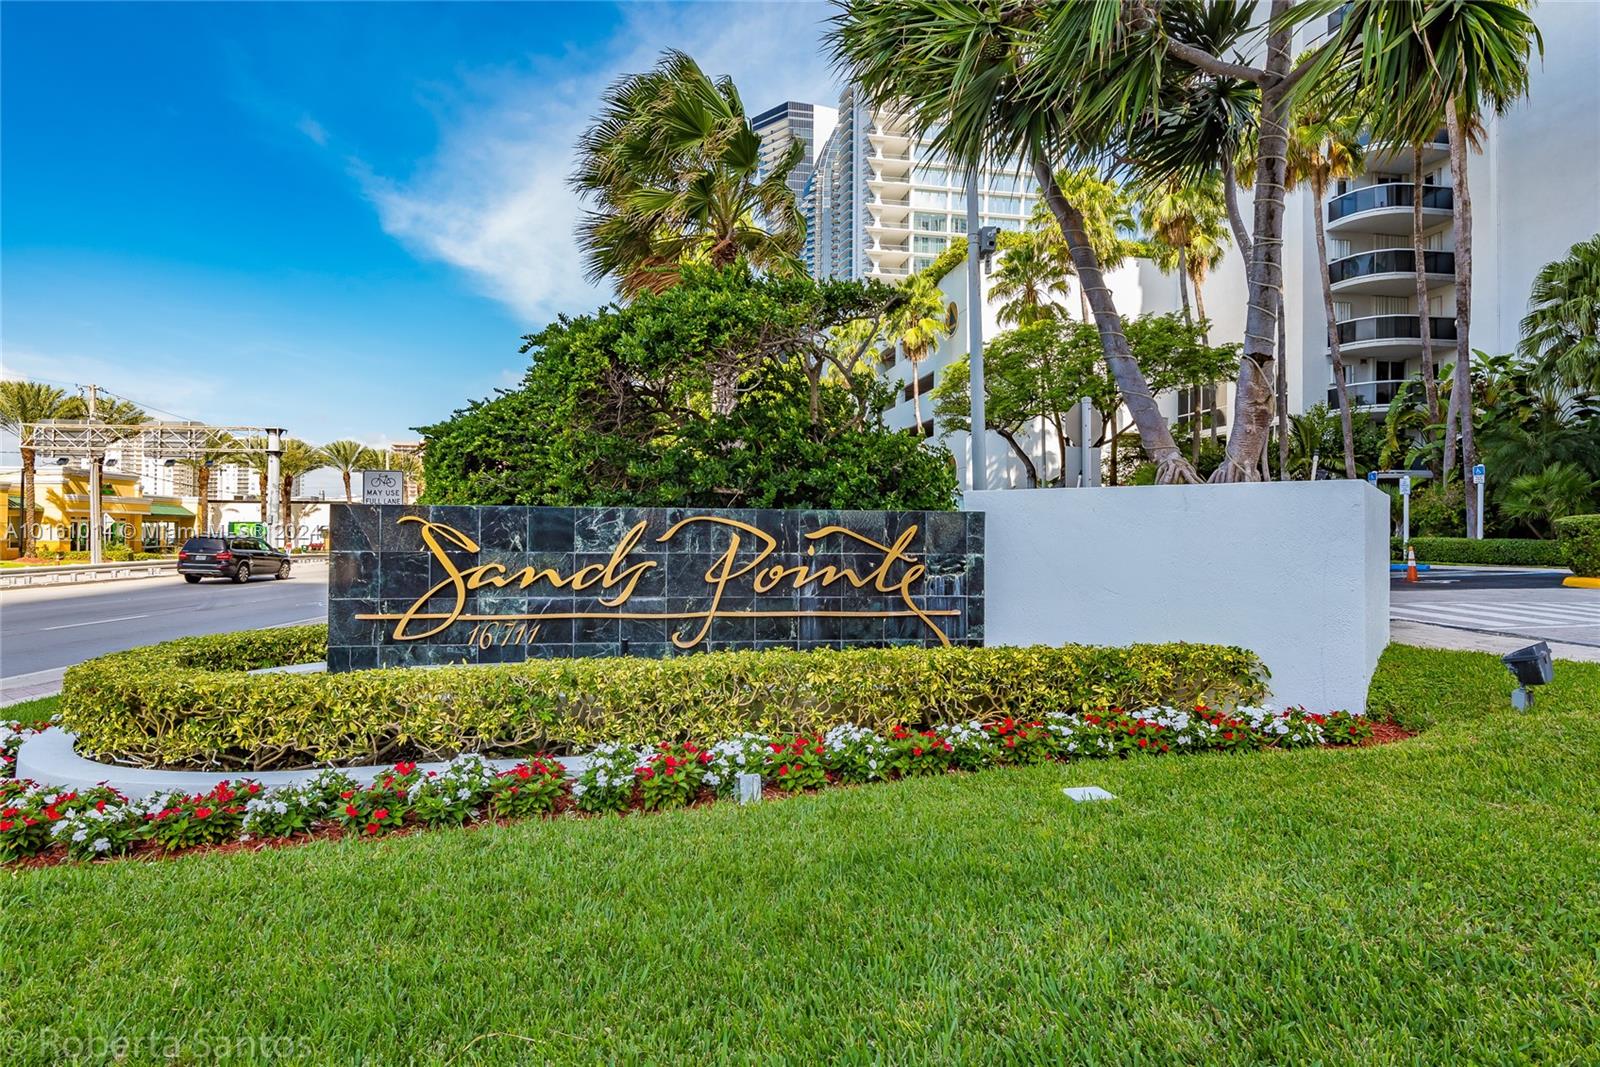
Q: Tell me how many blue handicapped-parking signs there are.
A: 2